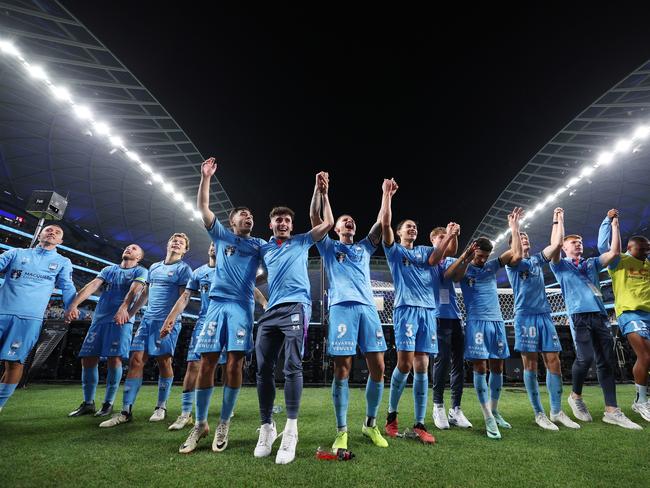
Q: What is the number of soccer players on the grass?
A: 13